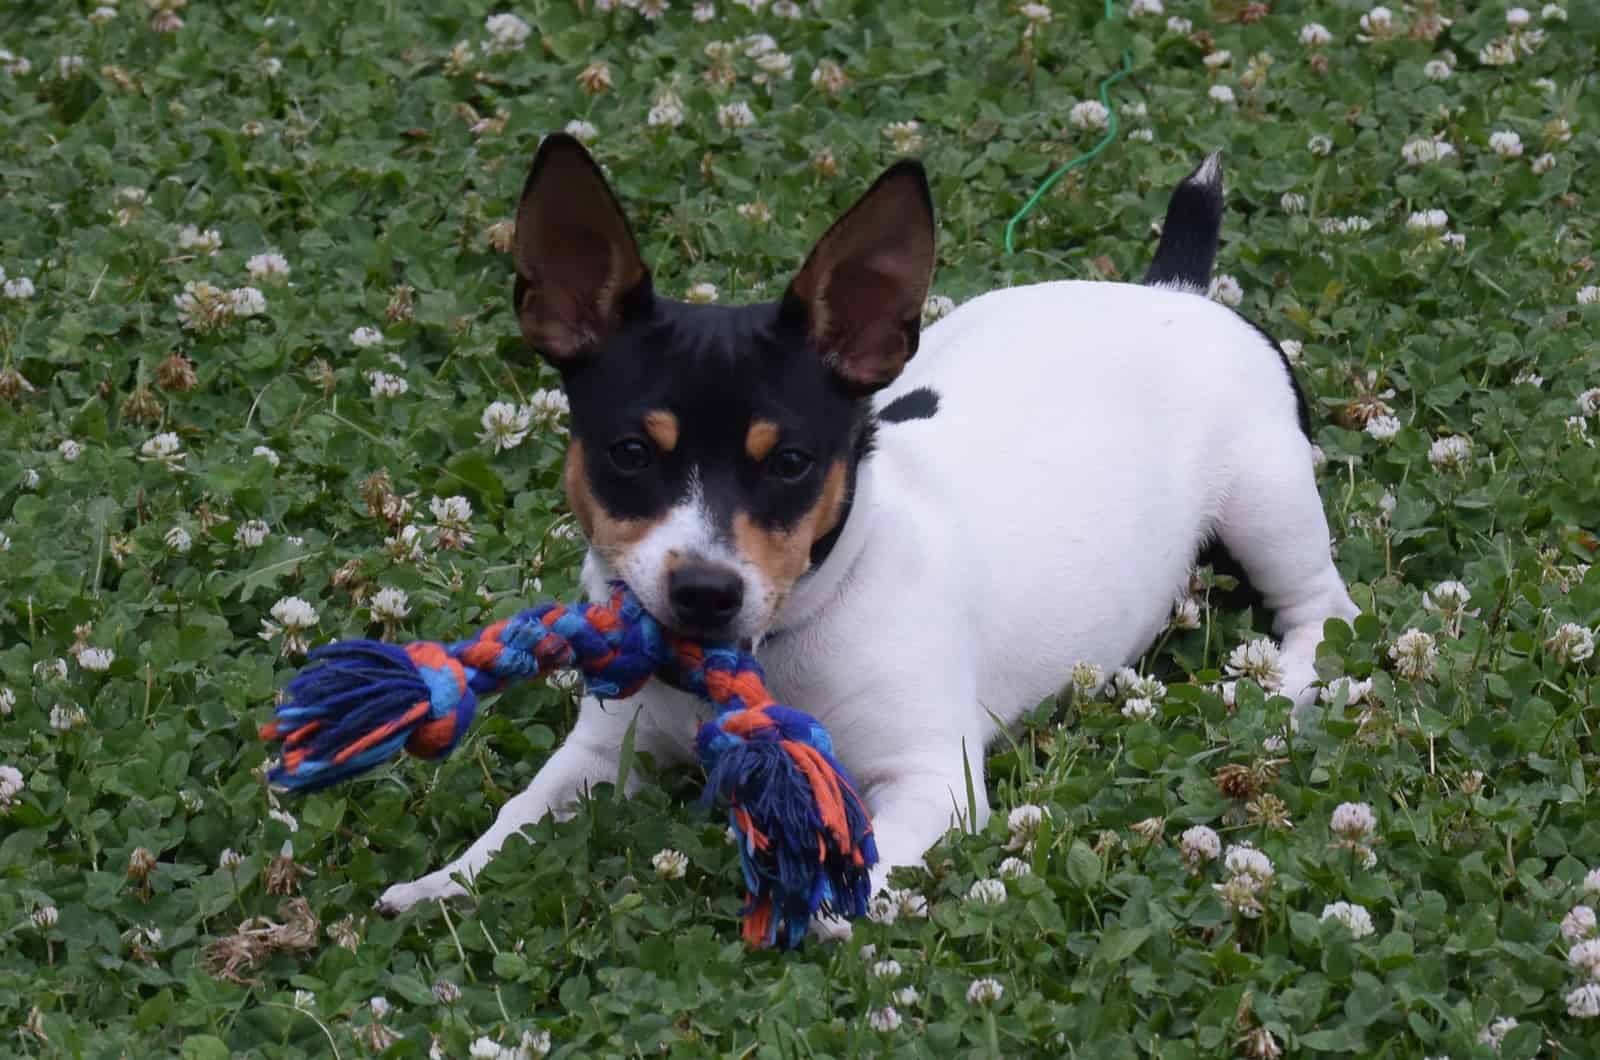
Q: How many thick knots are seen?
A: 3